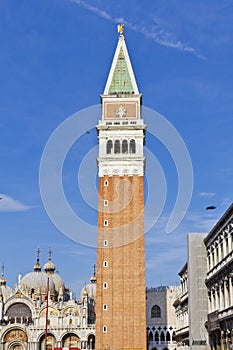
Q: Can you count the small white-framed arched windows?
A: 8